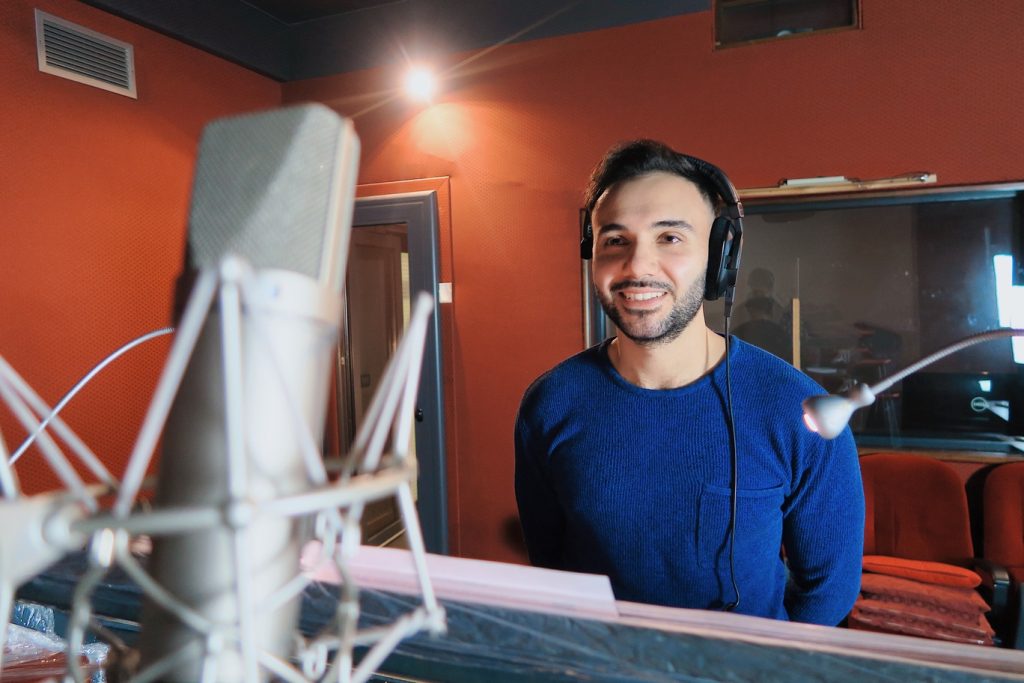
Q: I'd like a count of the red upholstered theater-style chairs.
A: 2